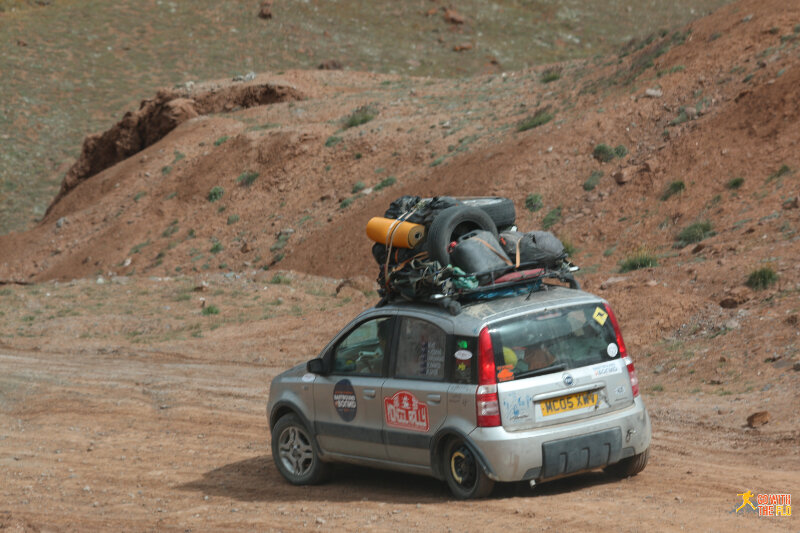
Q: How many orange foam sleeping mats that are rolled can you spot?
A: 1